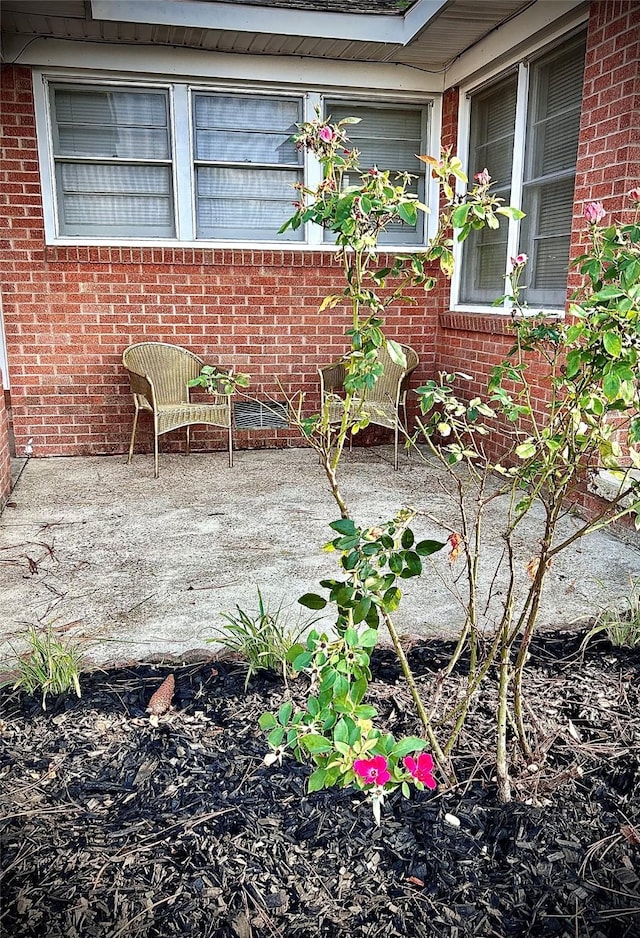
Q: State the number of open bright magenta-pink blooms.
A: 2